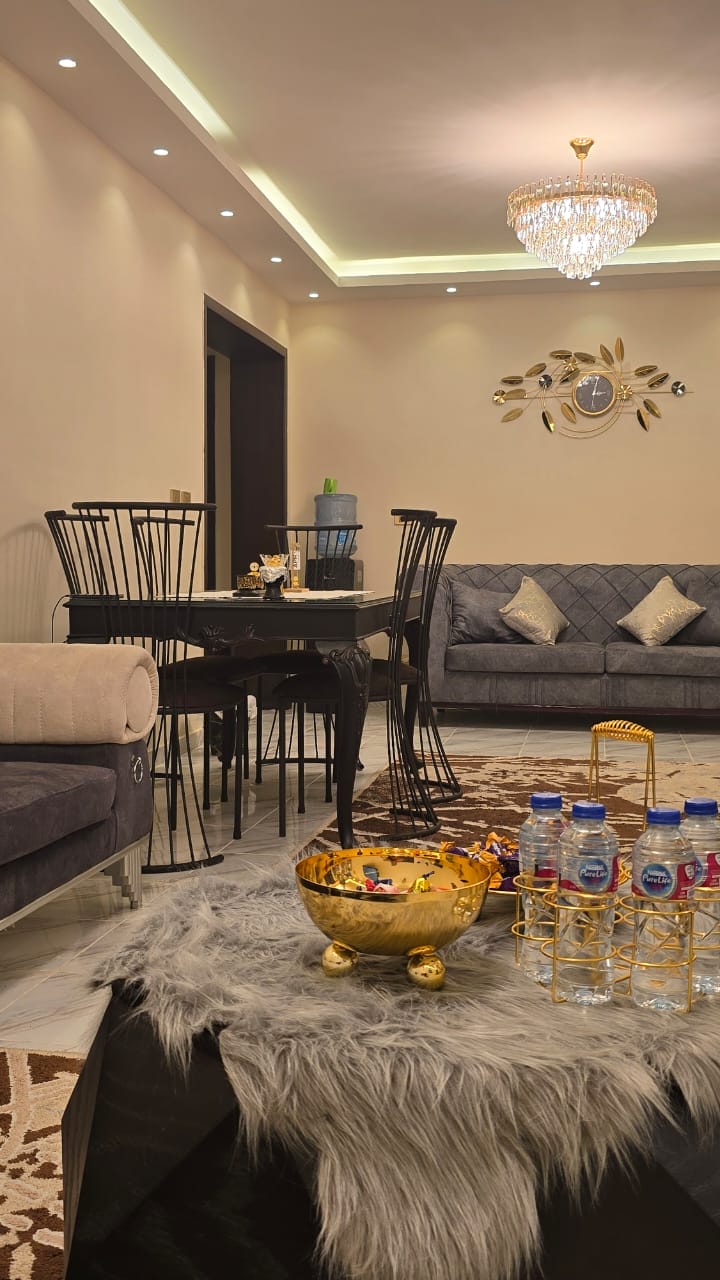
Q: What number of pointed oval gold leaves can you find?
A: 15